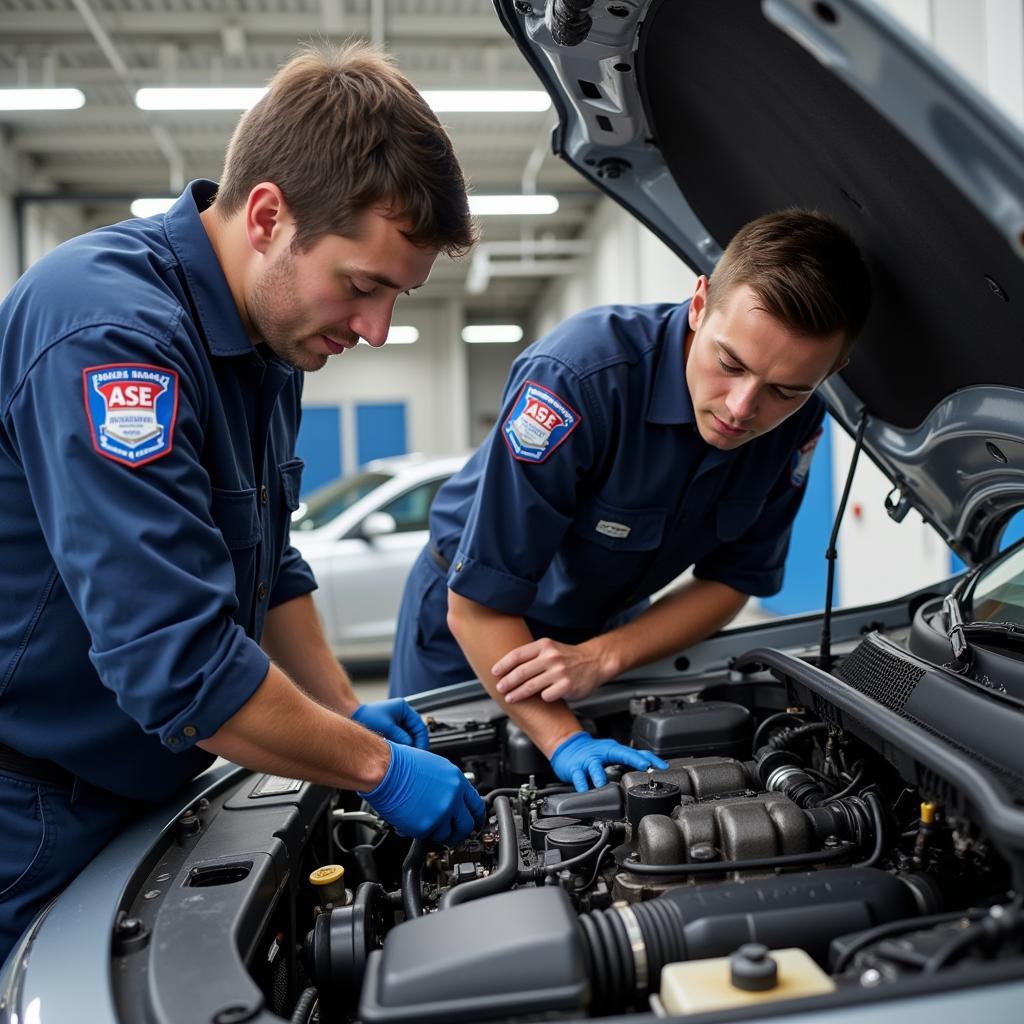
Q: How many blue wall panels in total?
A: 4